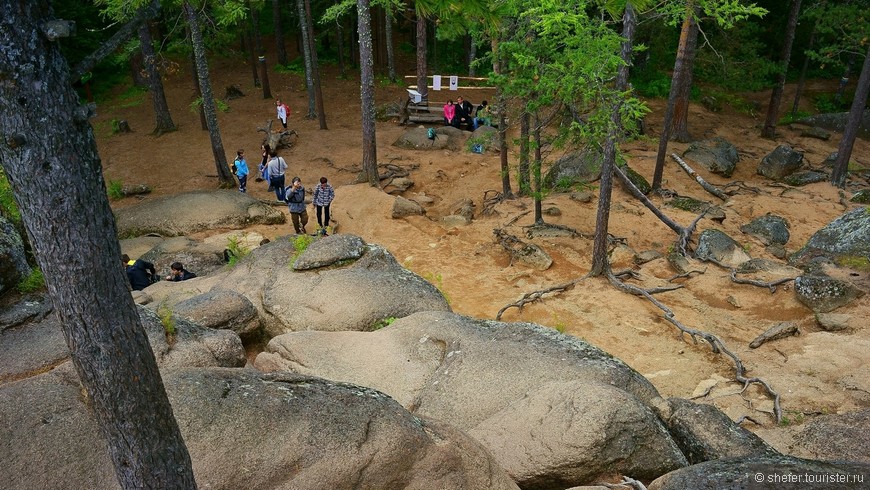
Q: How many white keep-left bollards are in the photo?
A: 0